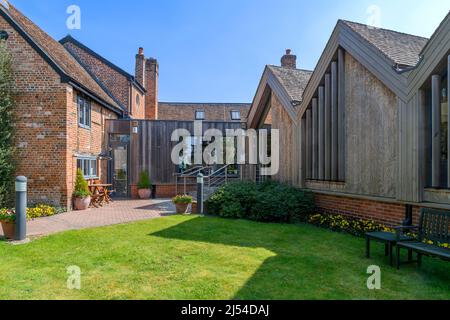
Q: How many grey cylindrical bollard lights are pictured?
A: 2